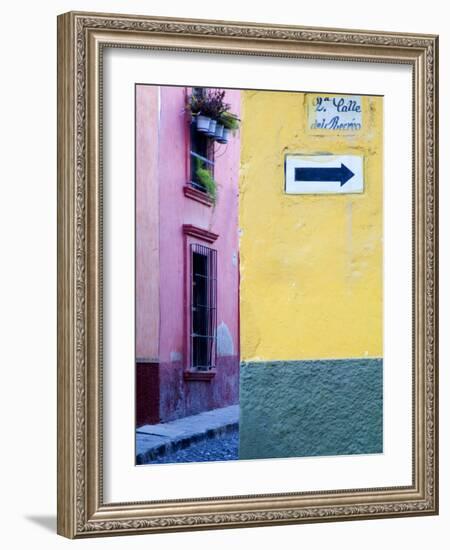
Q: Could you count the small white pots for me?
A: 4